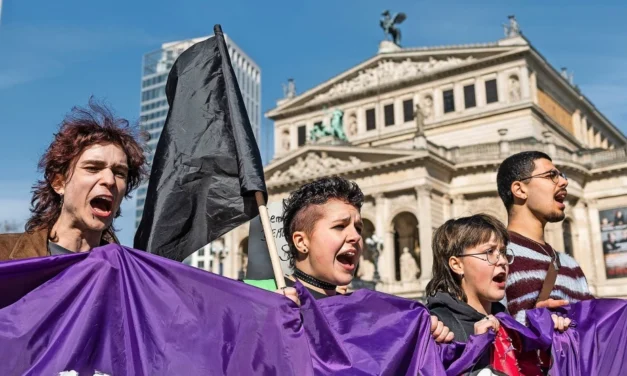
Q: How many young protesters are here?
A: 4